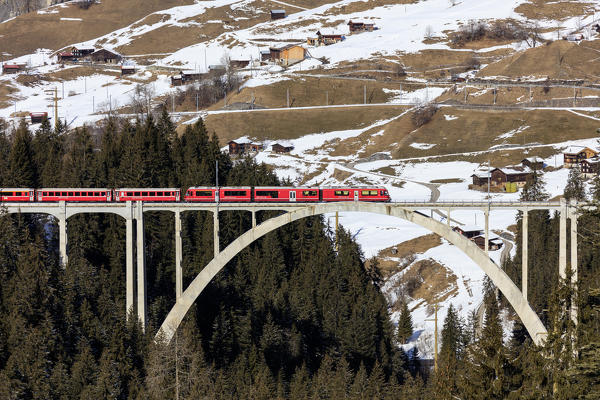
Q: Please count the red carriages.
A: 6